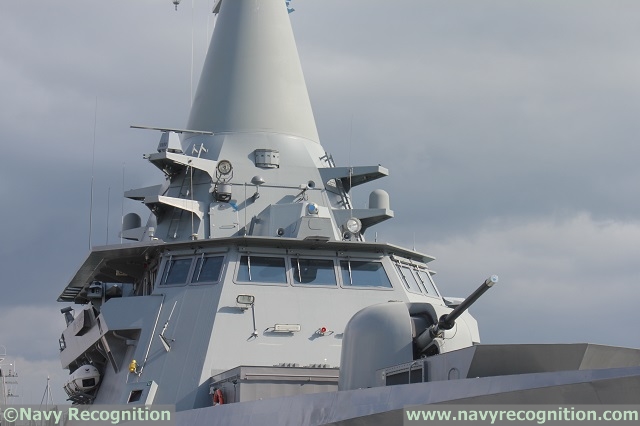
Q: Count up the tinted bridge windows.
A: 7